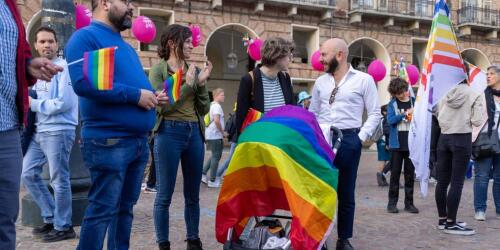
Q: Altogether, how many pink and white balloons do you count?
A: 7